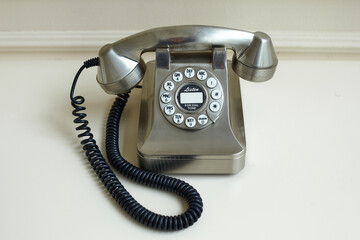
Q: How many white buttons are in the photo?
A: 12